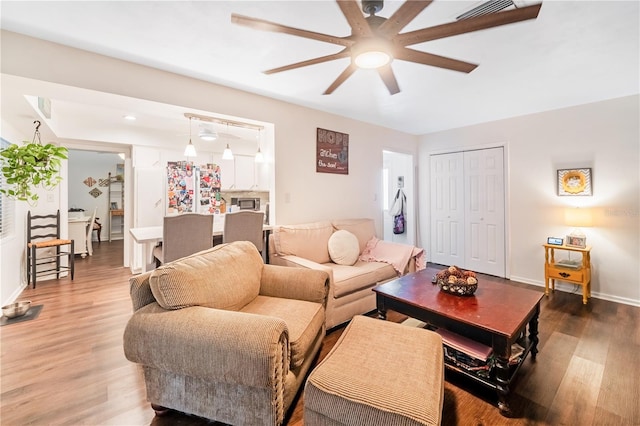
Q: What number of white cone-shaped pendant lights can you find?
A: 3